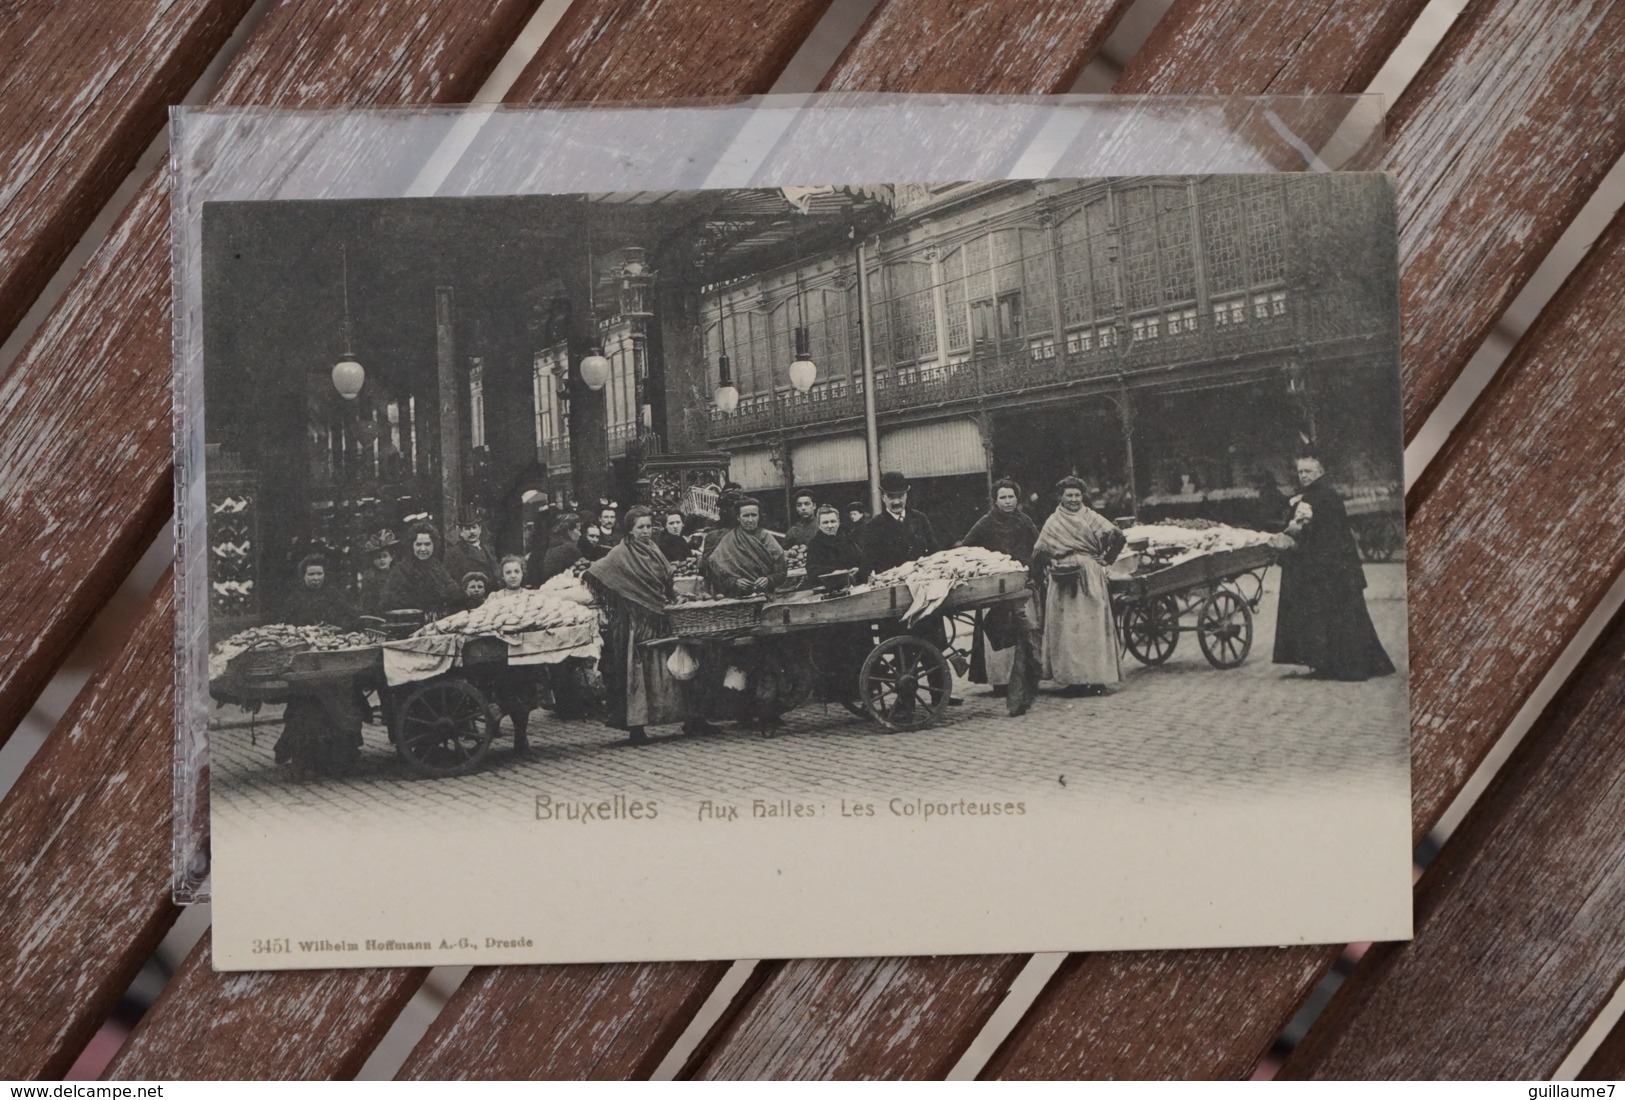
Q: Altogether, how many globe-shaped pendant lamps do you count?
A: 4